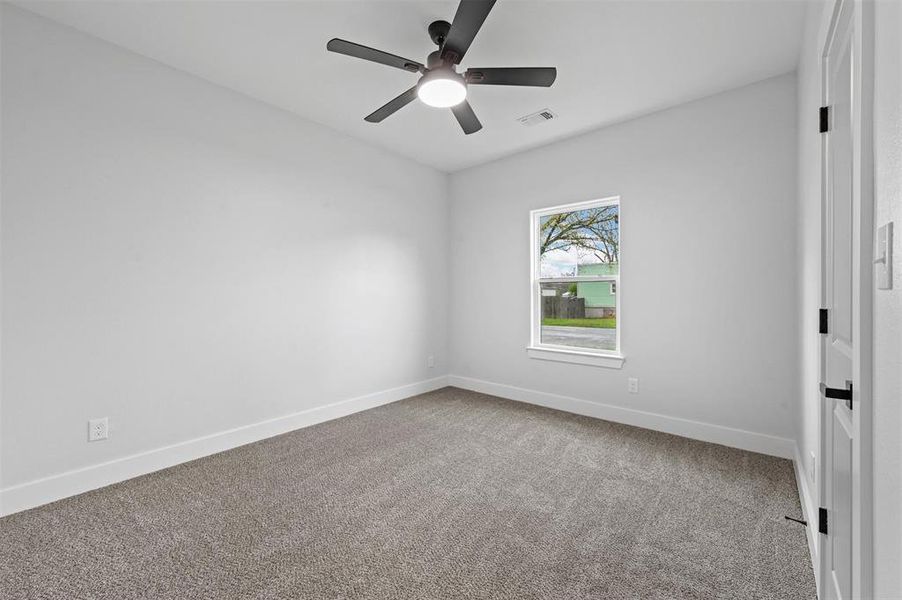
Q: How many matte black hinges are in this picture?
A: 3